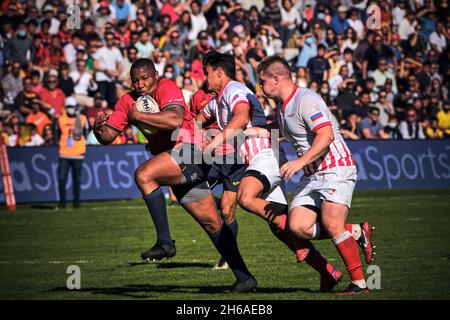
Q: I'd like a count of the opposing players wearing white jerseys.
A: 2